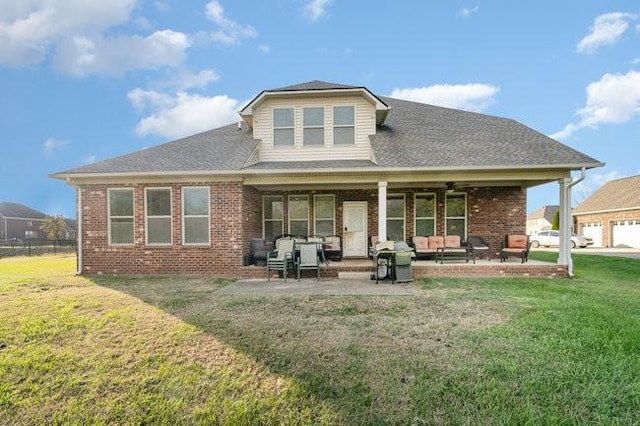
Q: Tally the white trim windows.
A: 12